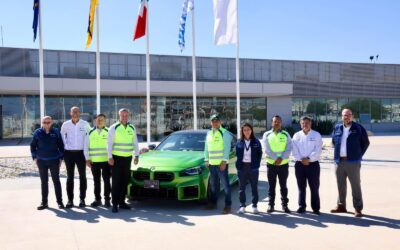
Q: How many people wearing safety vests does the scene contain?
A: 4